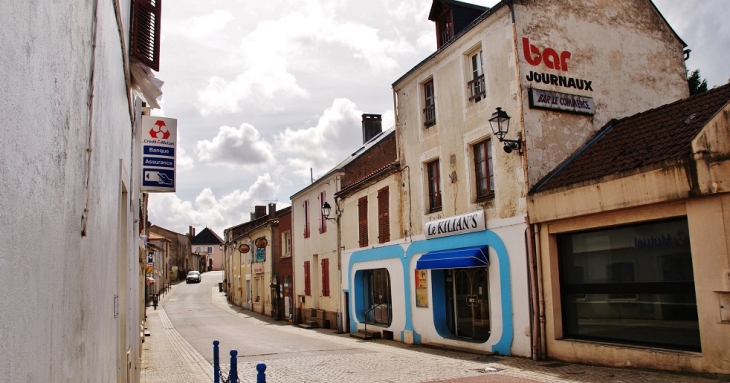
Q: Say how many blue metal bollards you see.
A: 3